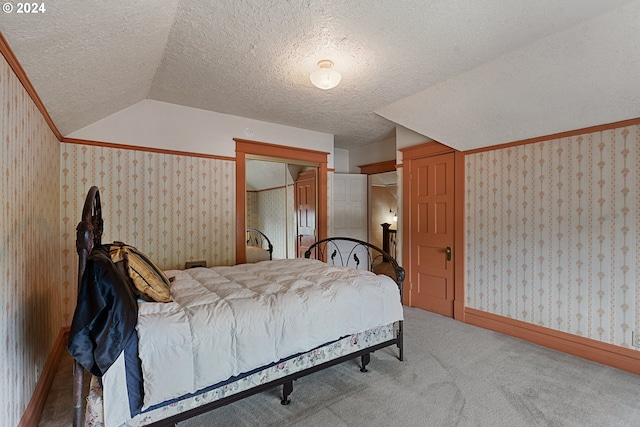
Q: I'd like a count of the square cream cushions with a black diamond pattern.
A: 0